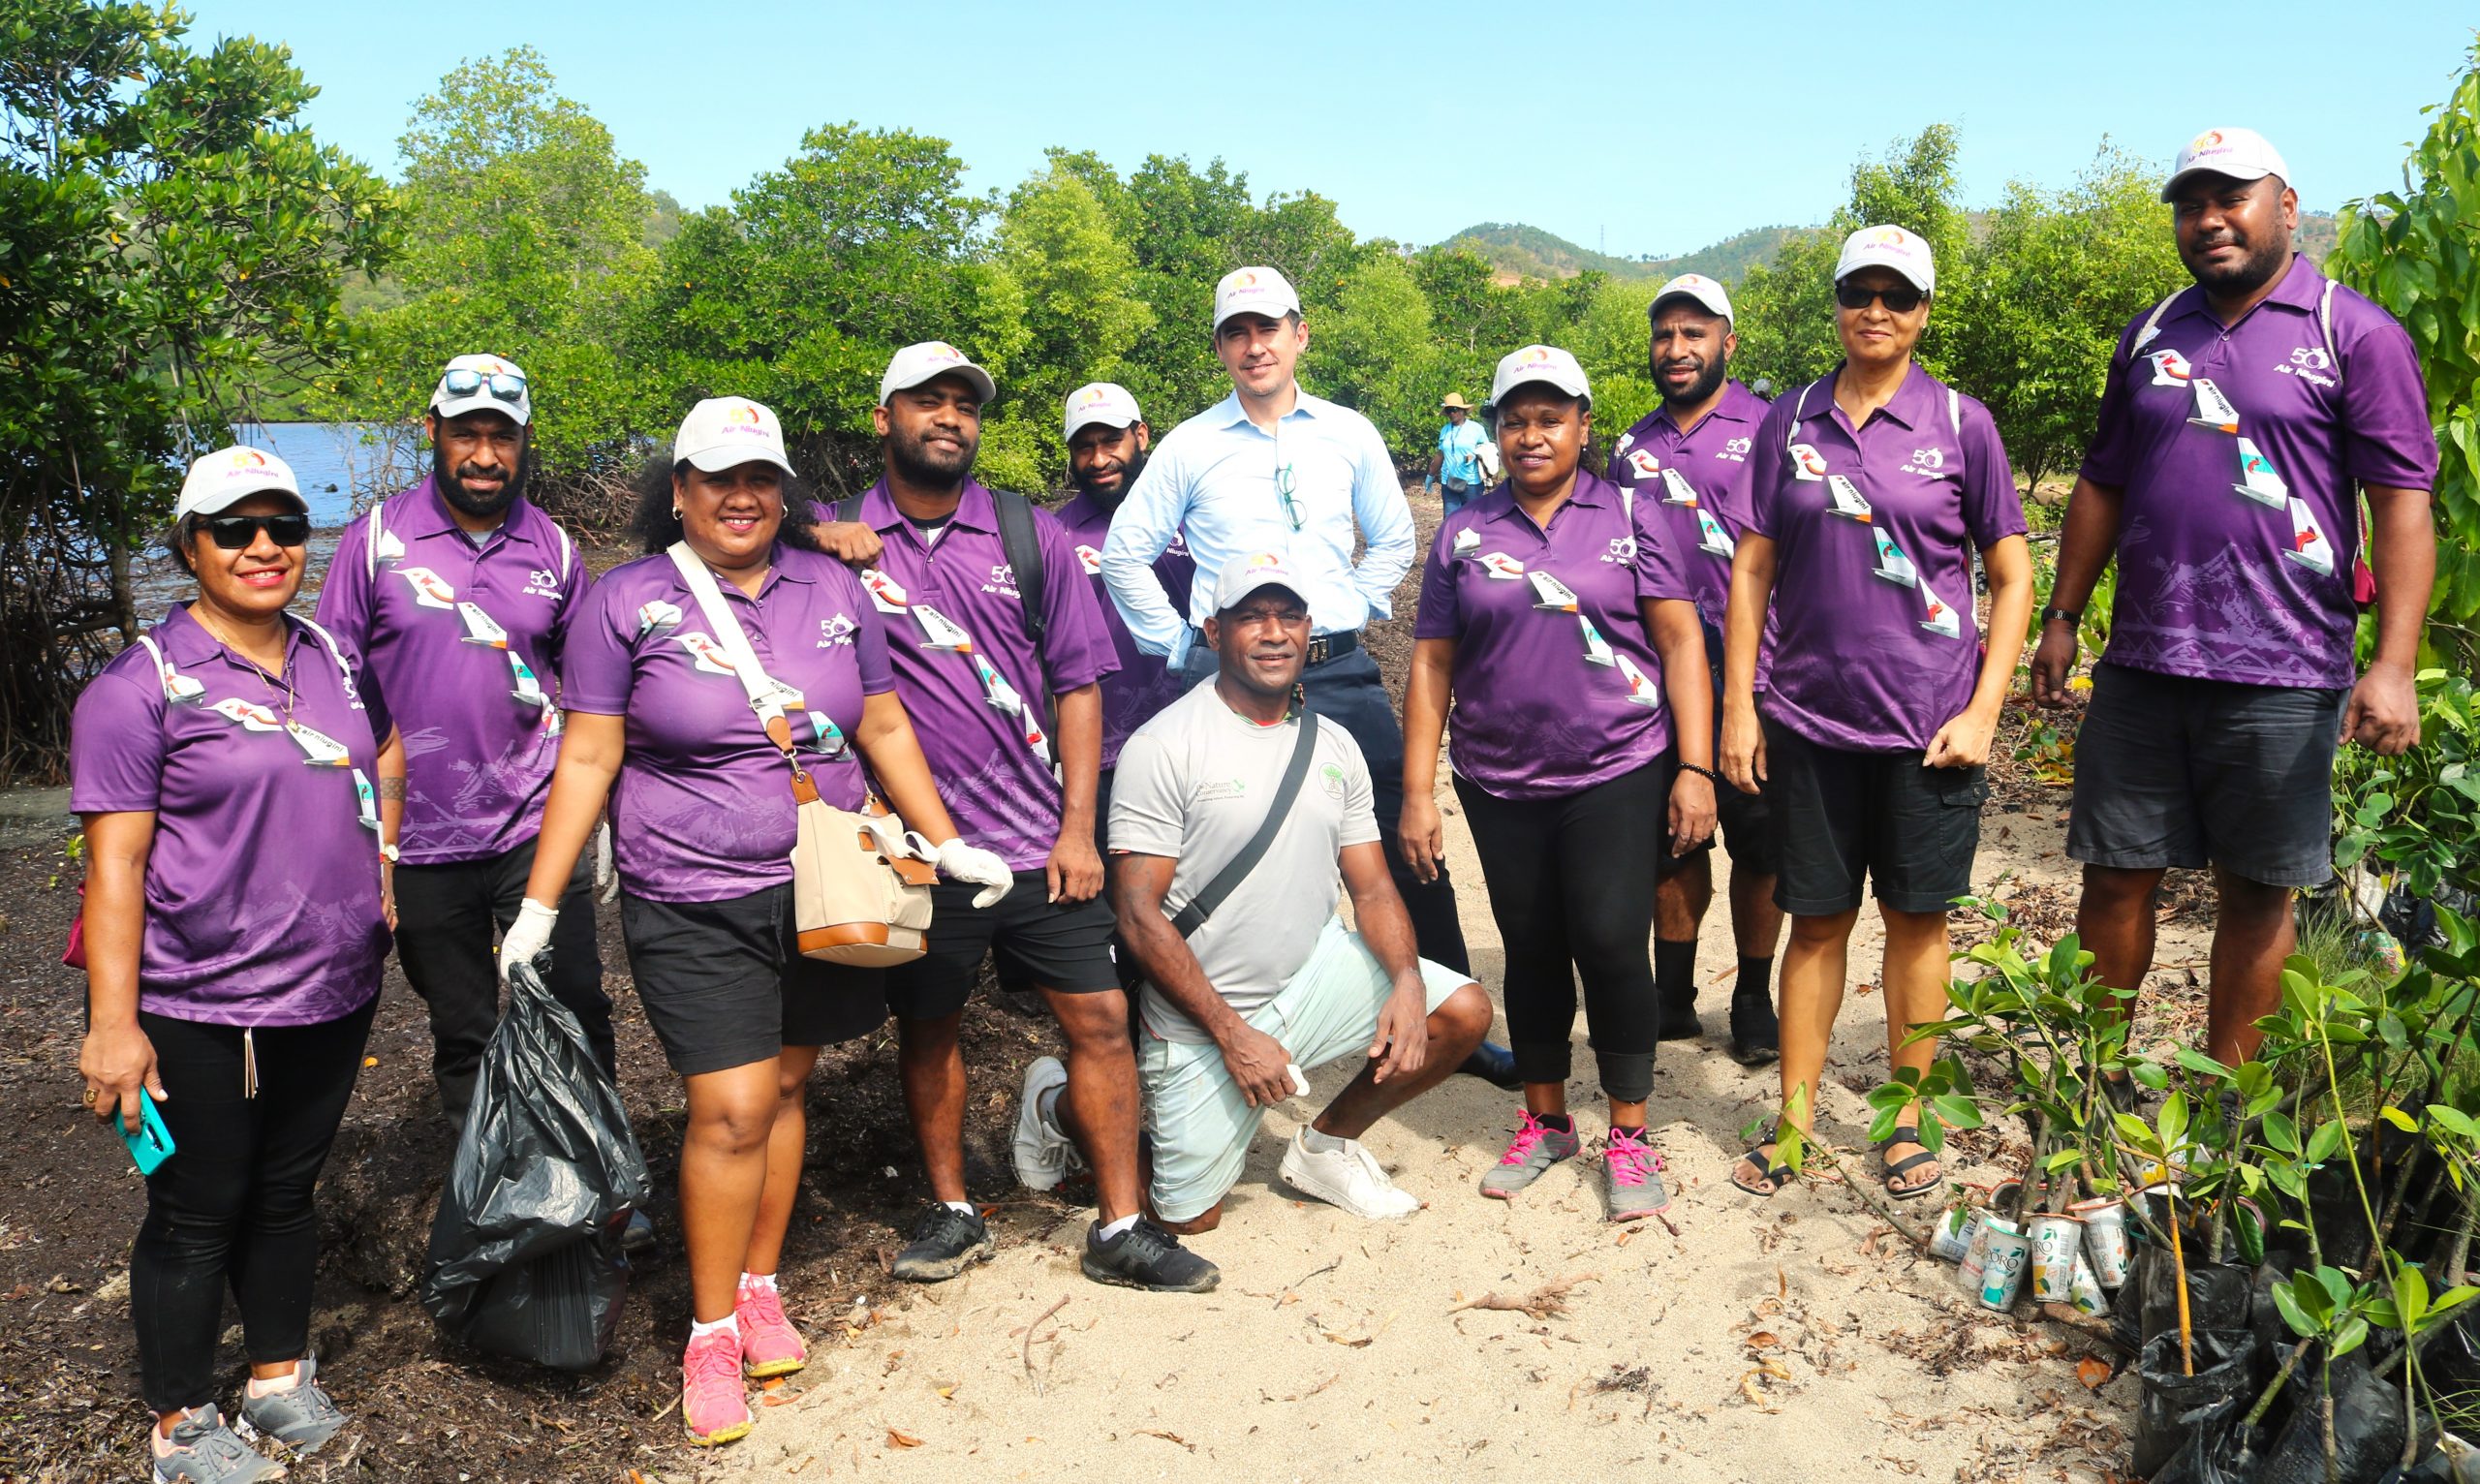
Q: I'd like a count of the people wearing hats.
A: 12